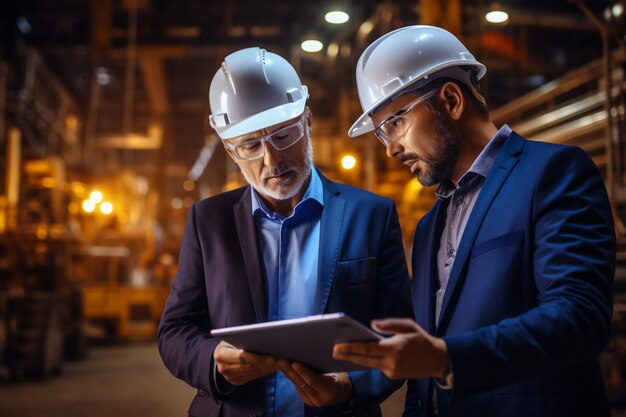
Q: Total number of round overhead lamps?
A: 3